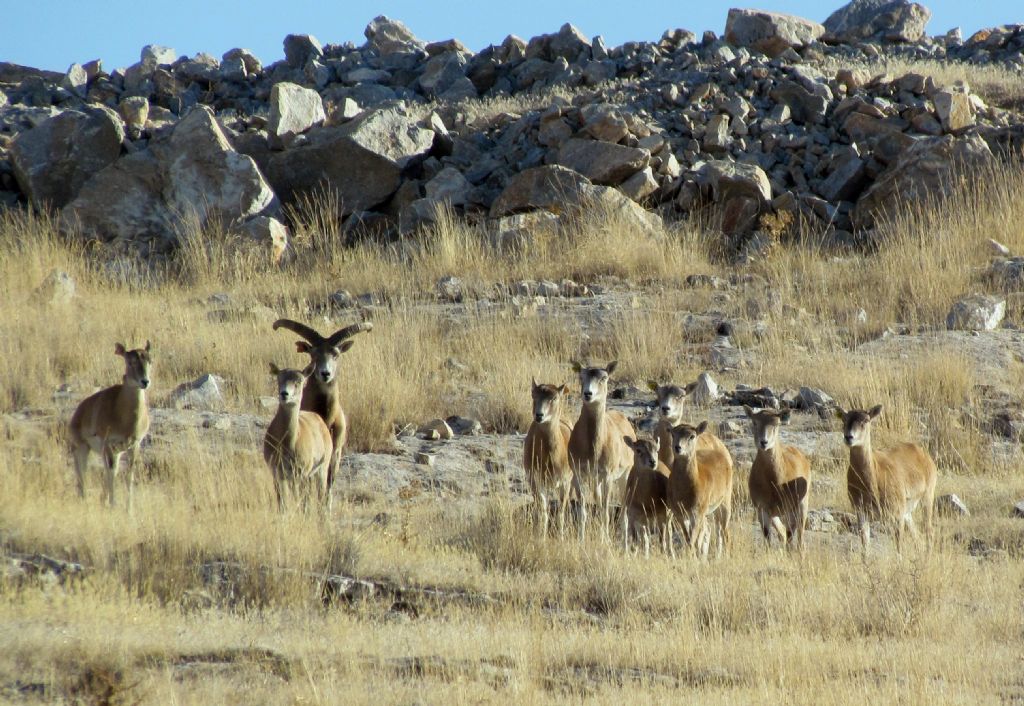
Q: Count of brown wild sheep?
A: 10